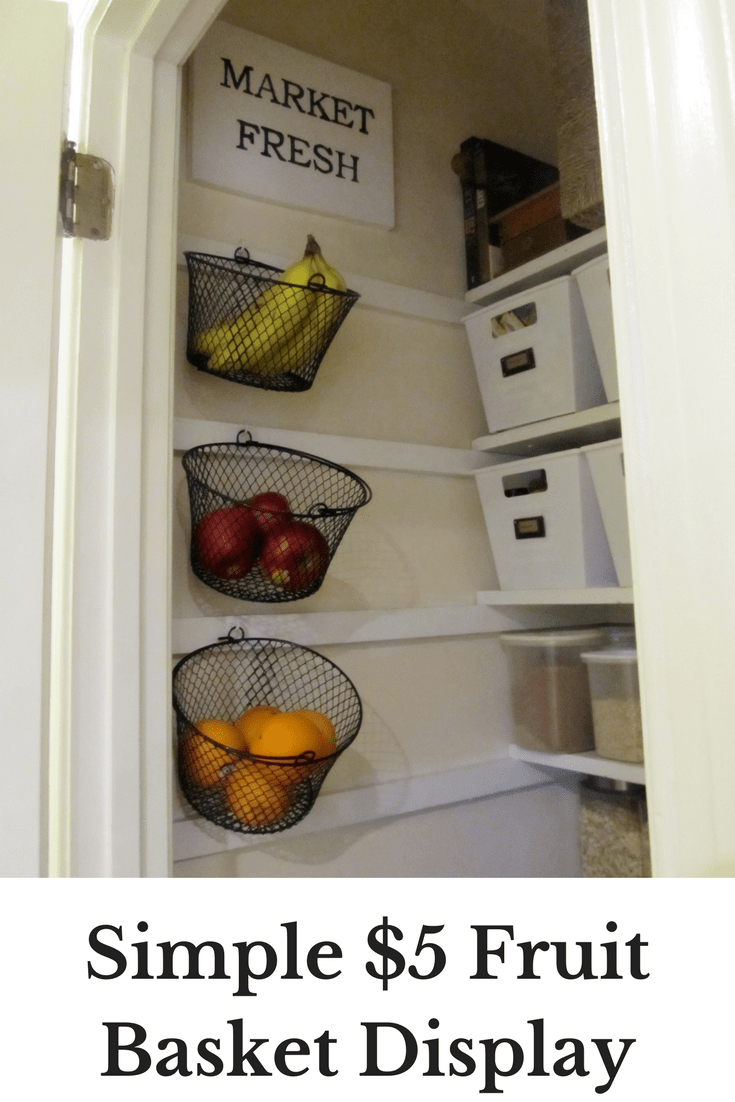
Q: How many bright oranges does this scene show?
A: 5